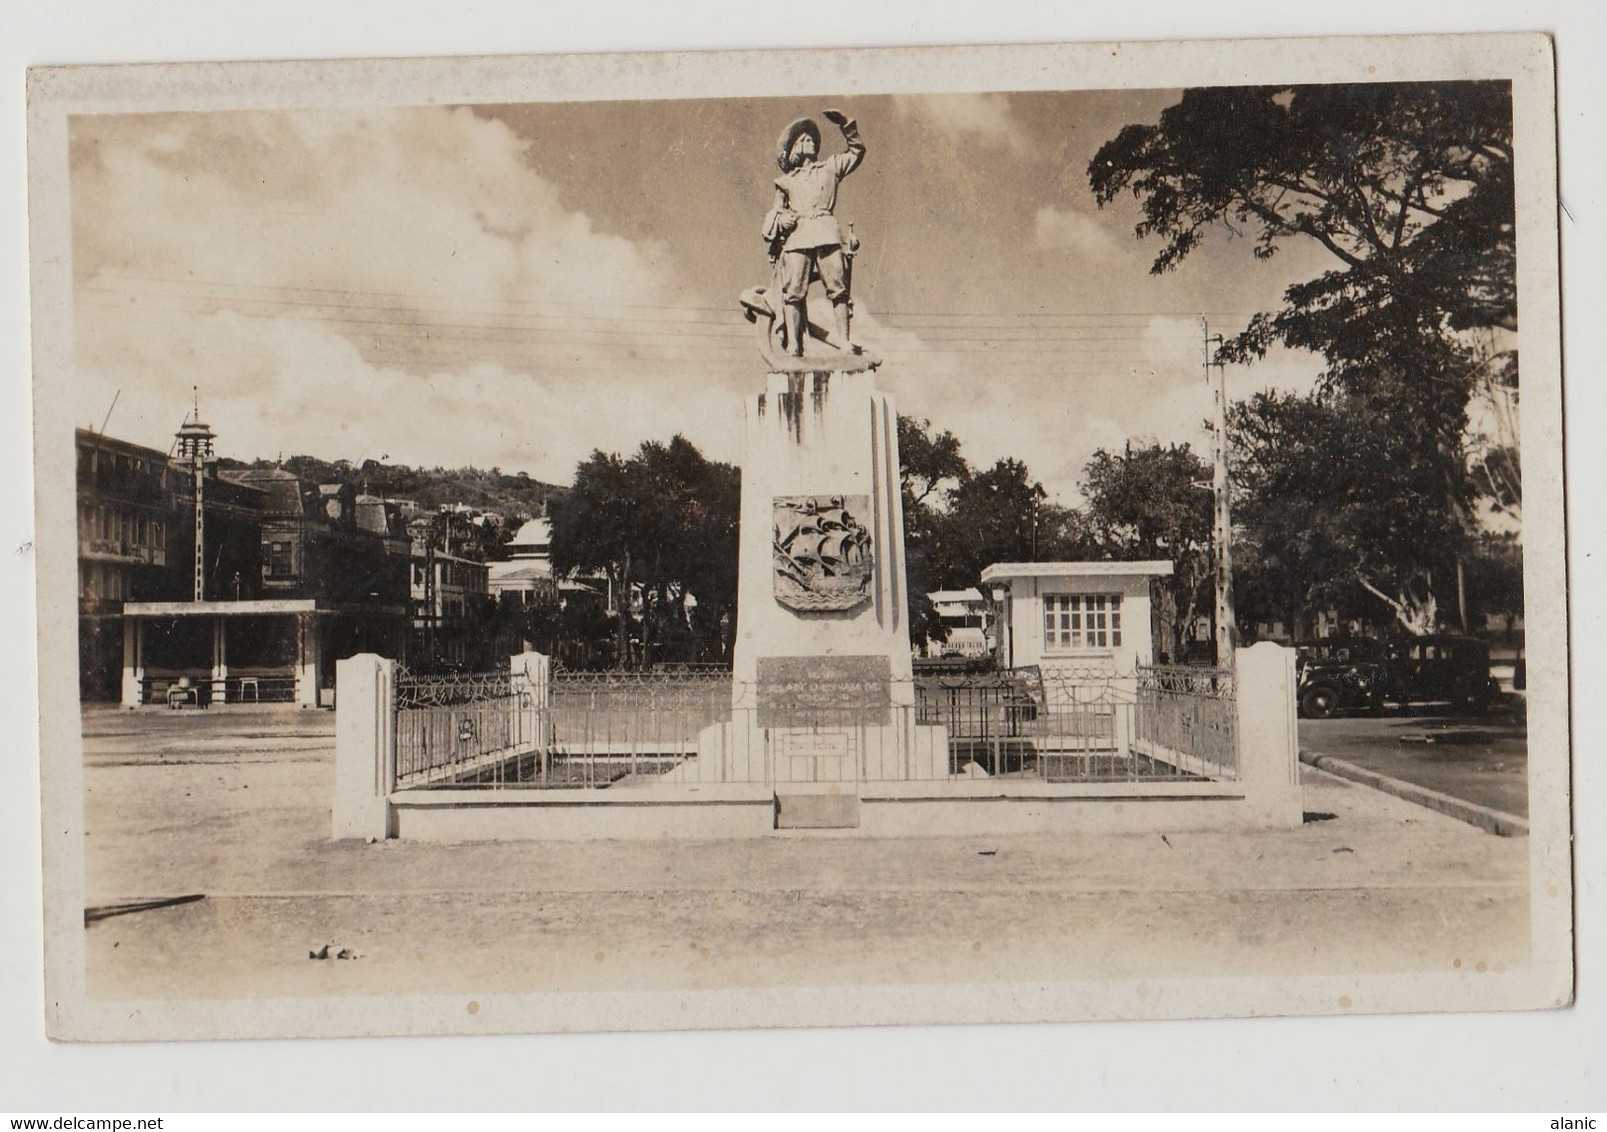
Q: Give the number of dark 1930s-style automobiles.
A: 2